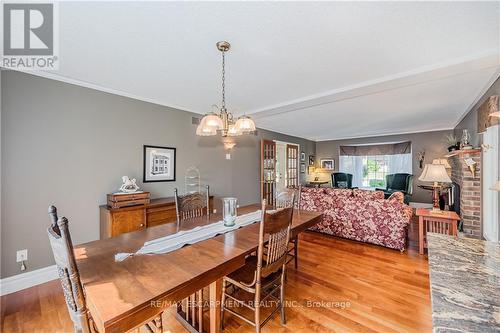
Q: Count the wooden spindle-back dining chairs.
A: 4